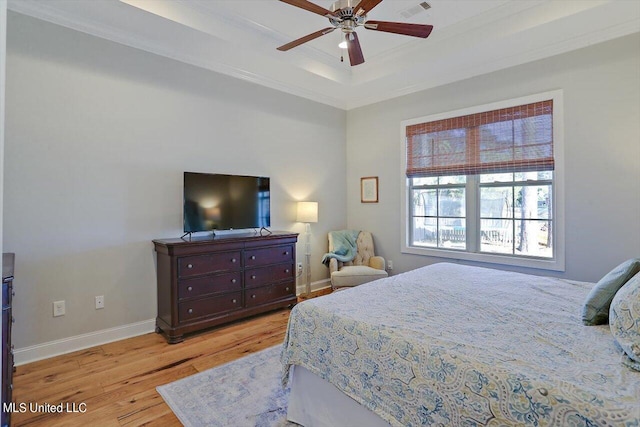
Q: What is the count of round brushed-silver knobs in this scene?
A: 12